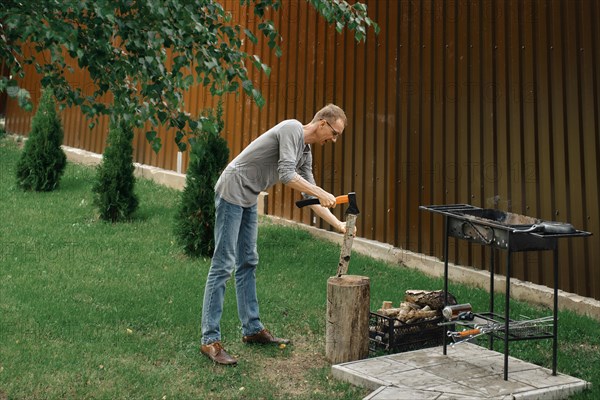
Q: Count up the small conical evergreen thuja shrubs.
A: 3